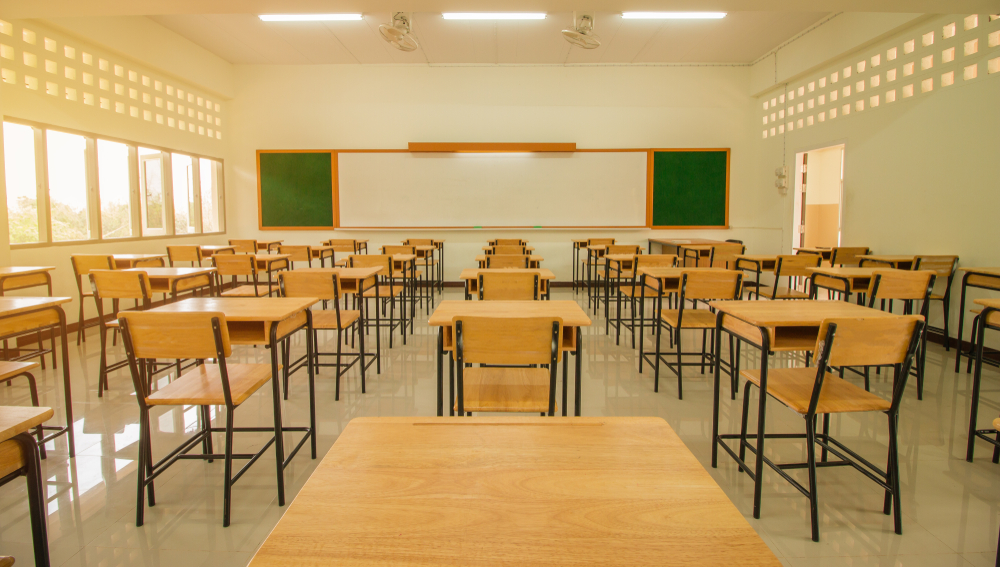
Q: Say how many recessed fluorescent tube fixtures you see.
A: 3